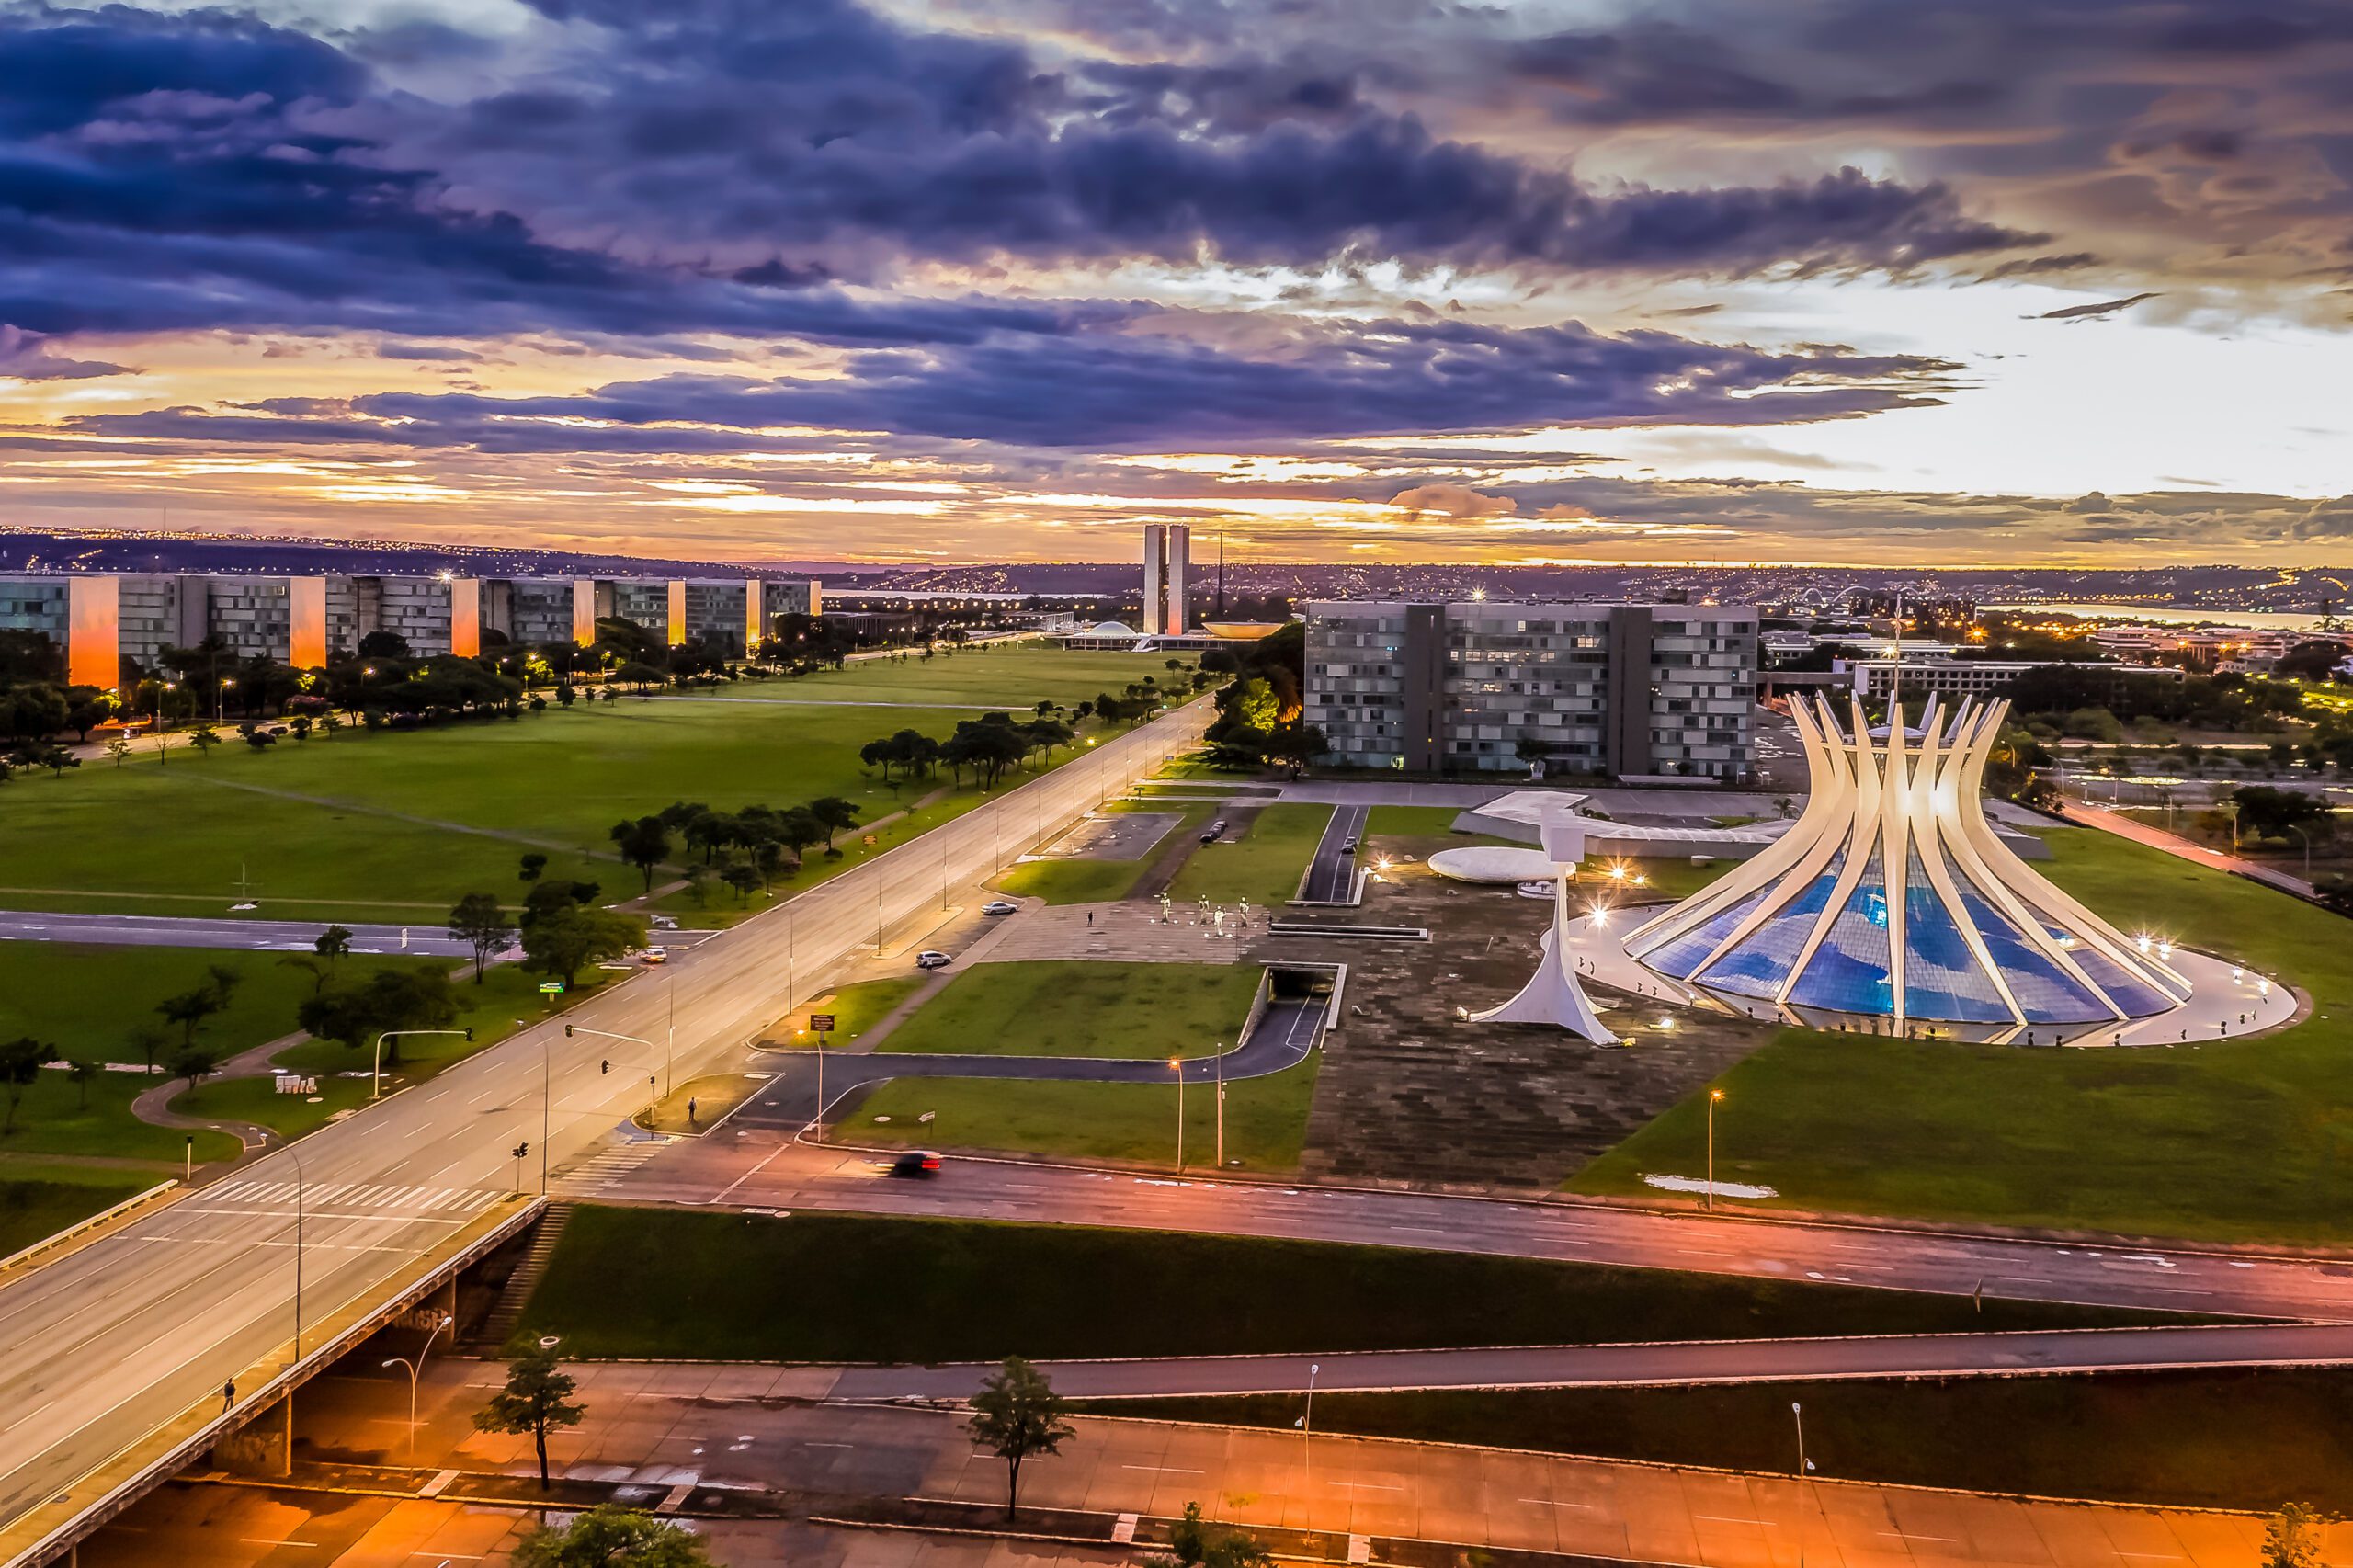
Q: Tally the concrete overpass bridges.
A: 1